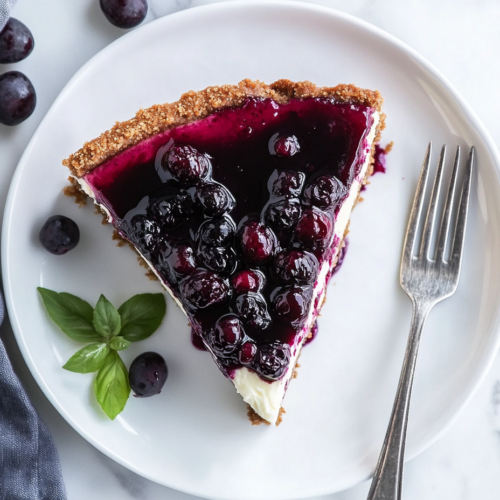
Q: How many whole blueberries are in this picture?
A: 5